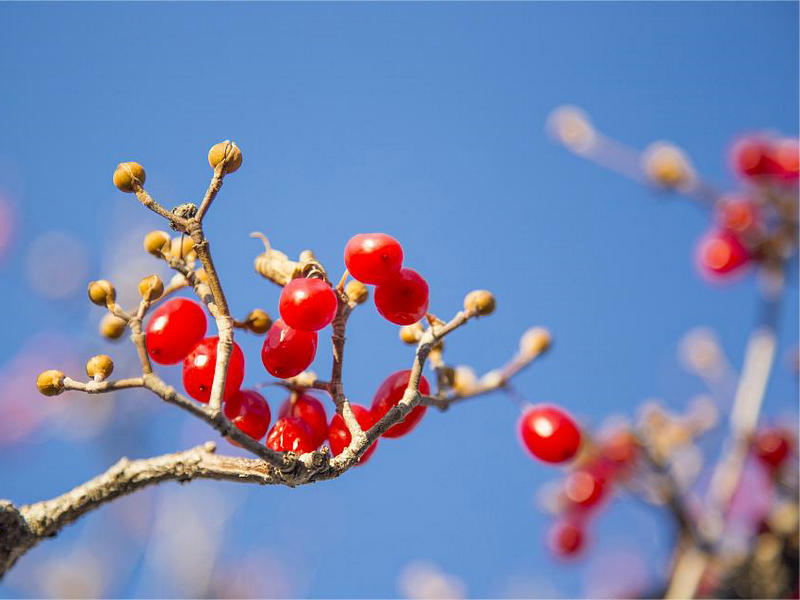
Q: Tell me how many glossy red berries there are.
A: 12